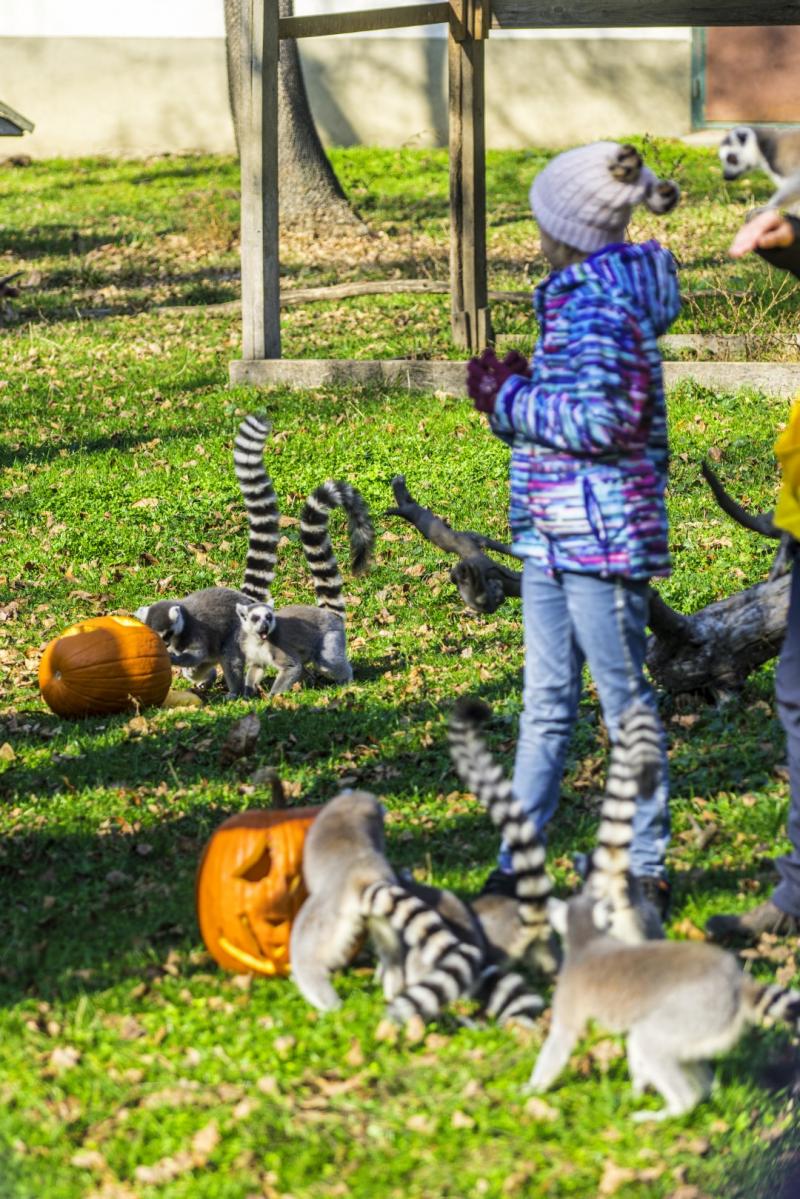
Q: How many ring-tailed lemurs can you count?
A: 8